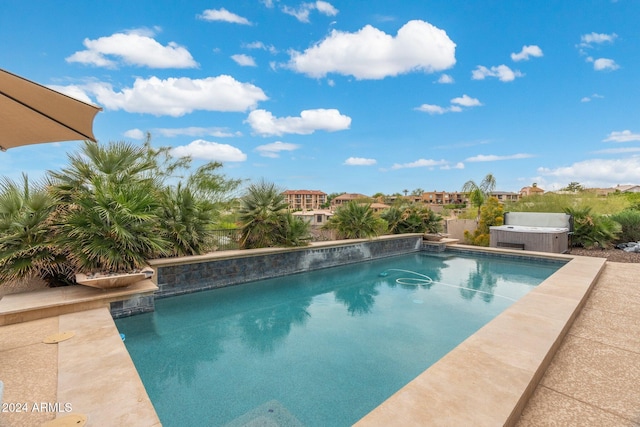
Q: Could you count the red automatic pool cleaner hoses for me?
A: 0